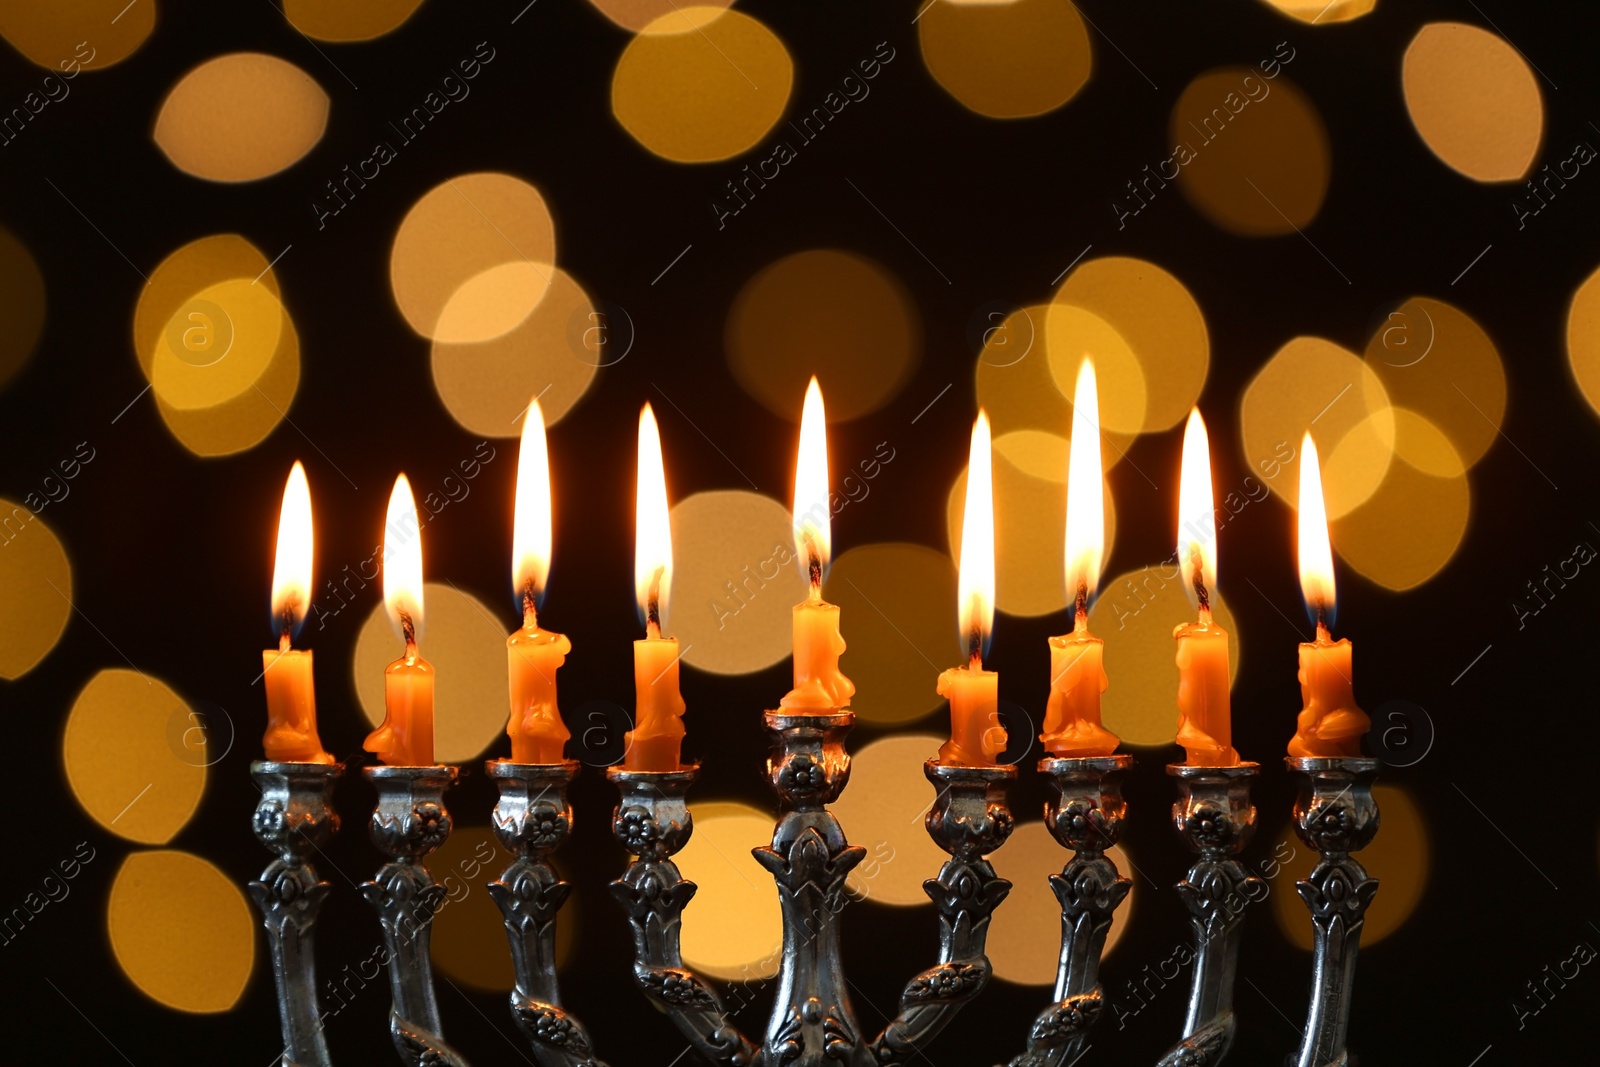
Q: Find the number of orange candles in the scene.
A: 9